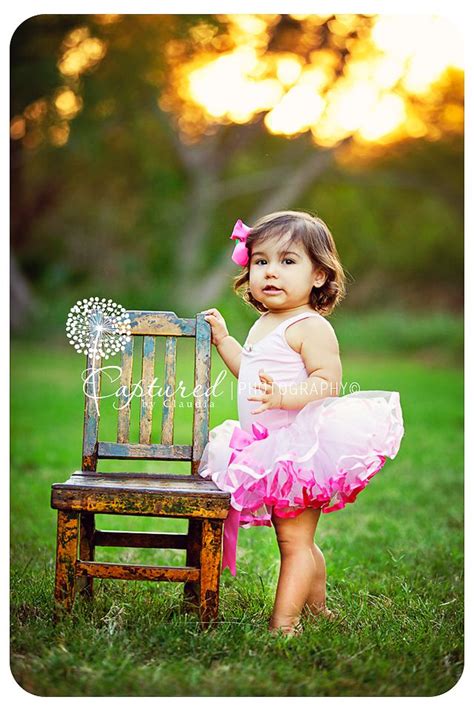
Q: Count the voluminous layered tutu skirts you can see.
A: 1